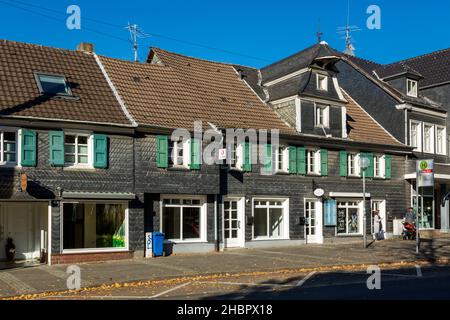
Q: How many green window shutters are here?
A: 14